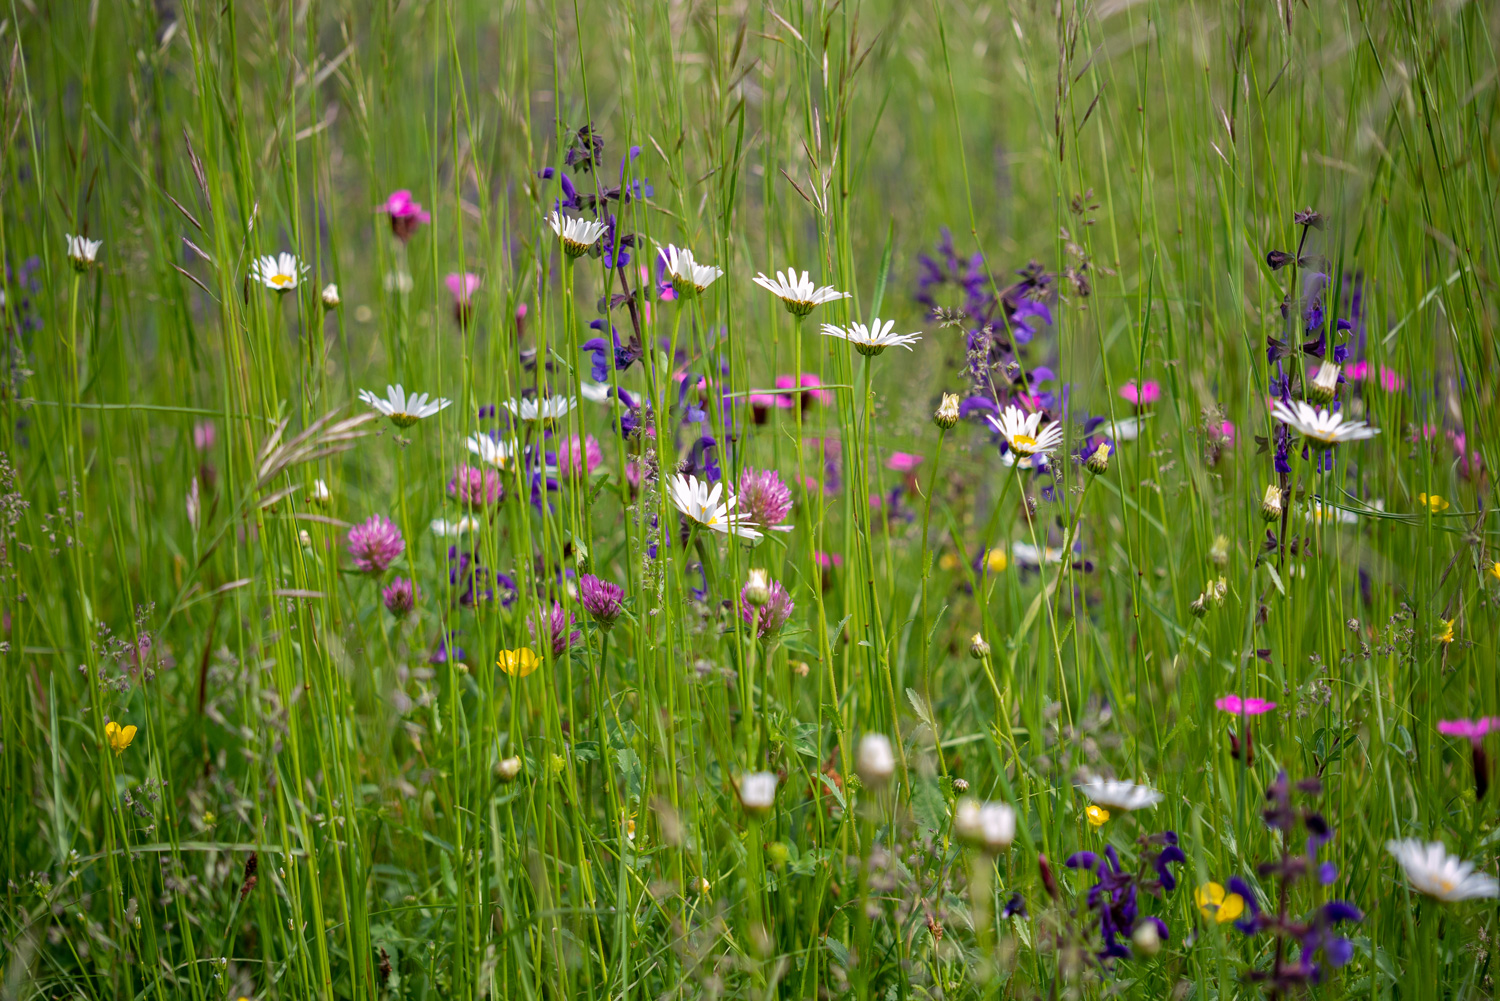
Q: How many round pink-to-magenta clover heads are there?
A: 8